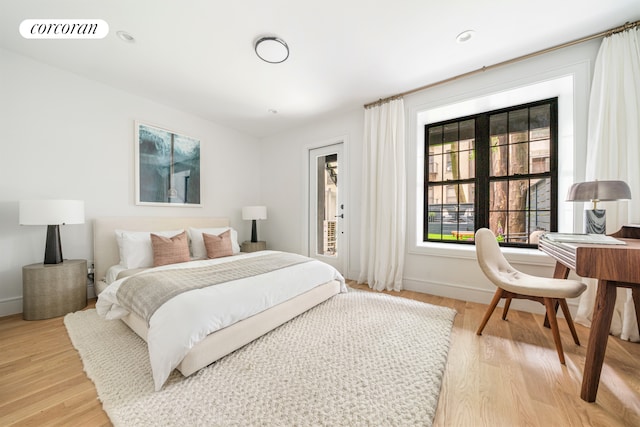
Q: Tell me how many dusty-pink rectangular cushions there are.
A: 2